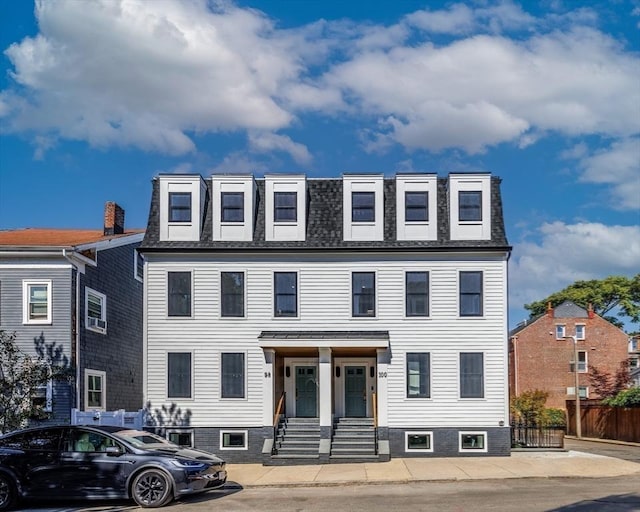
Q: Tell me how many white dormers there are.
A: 6